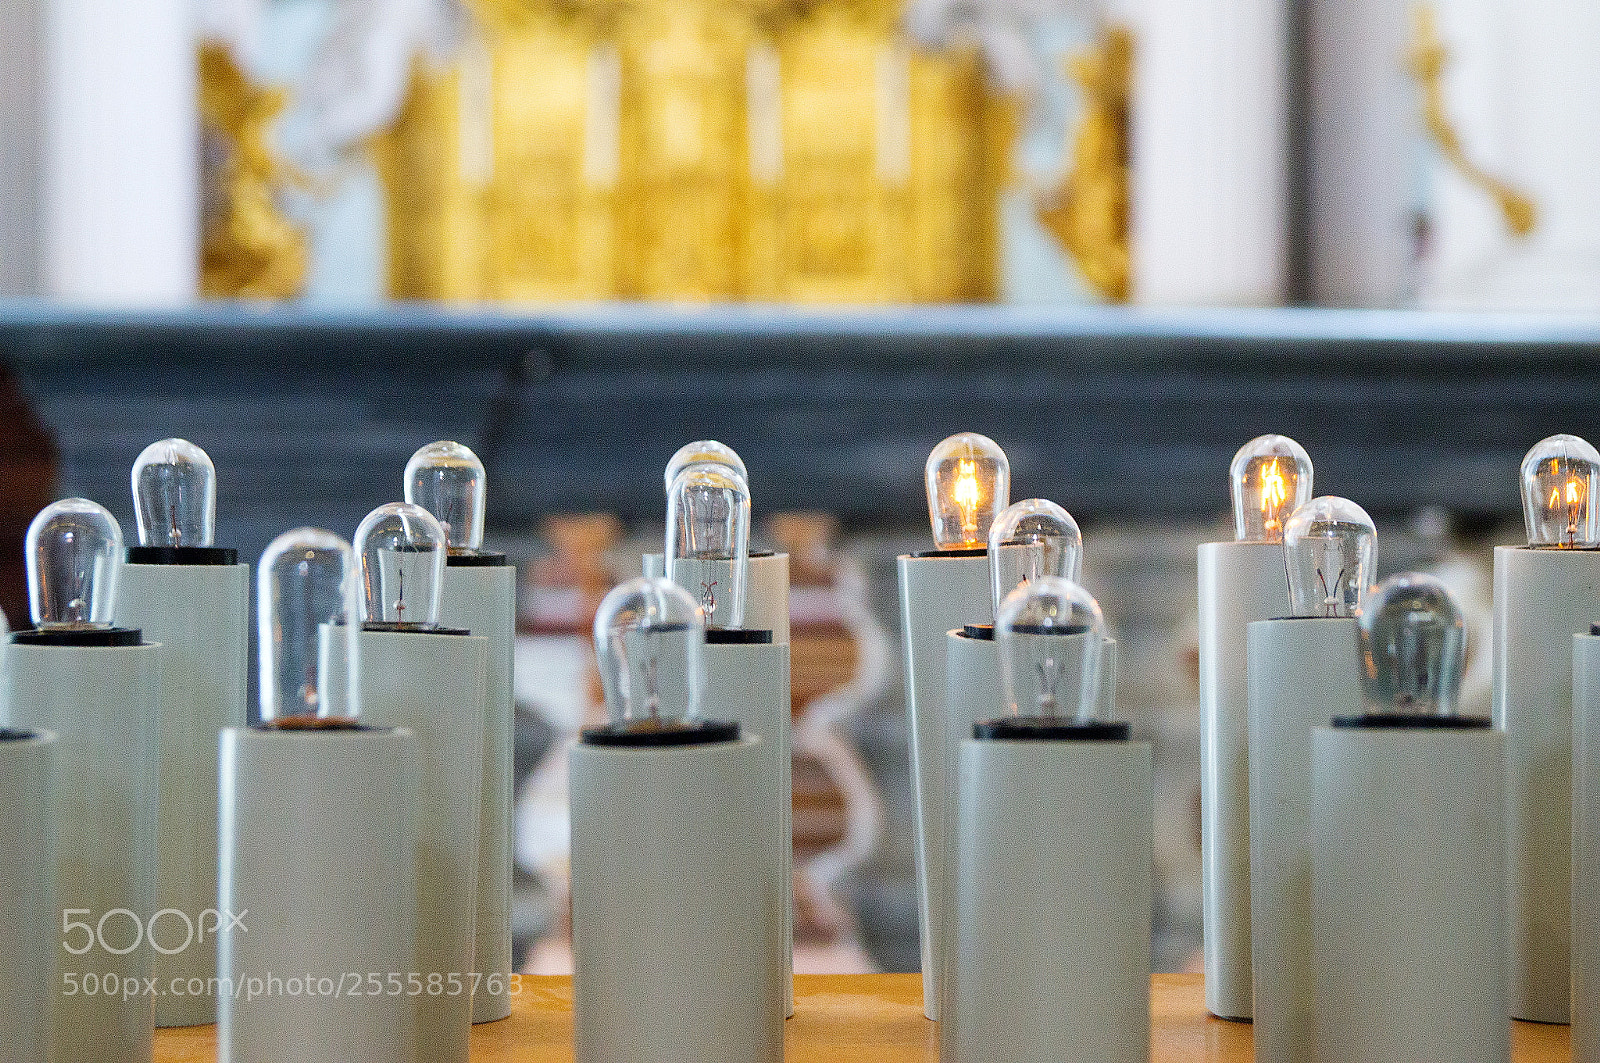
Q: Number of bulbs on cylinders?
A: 15